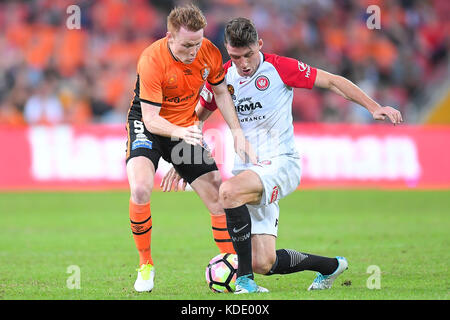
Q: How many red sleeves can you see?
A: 2